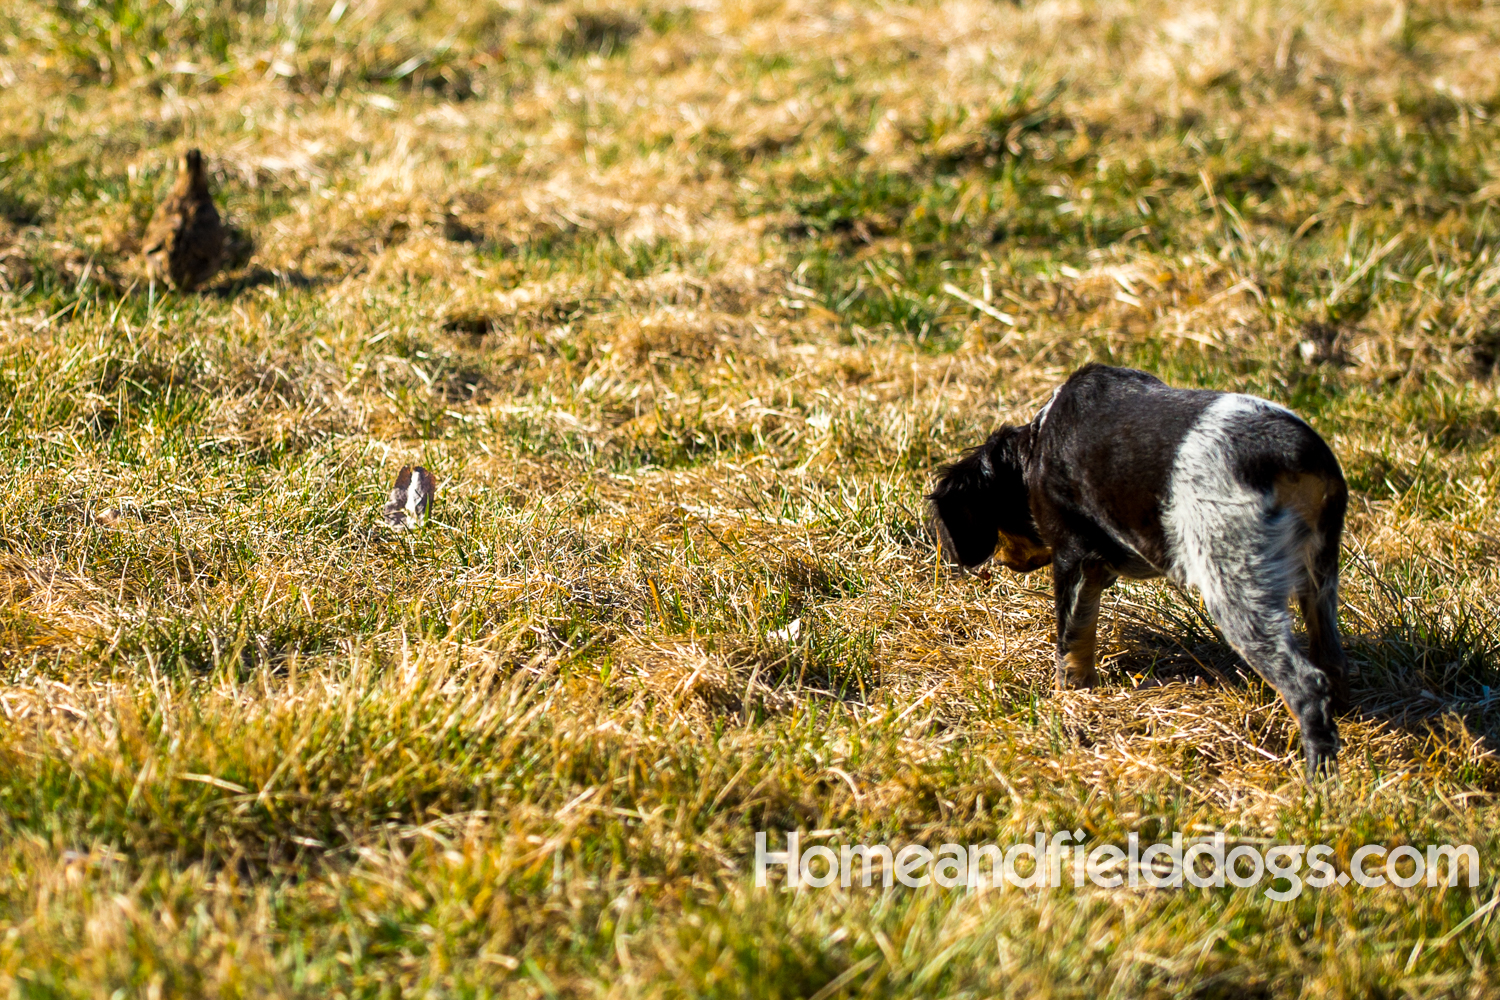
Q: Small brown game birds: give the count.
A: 1